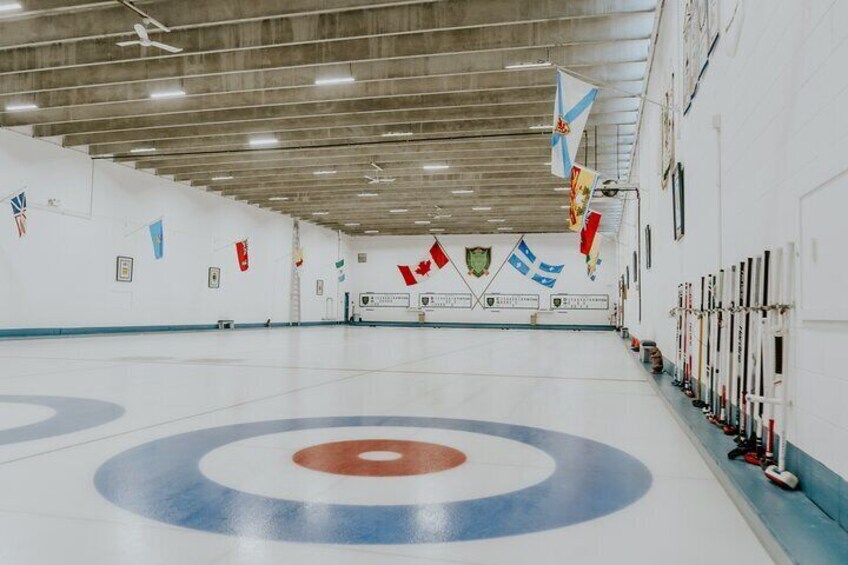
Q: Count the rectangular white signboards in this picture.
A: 4